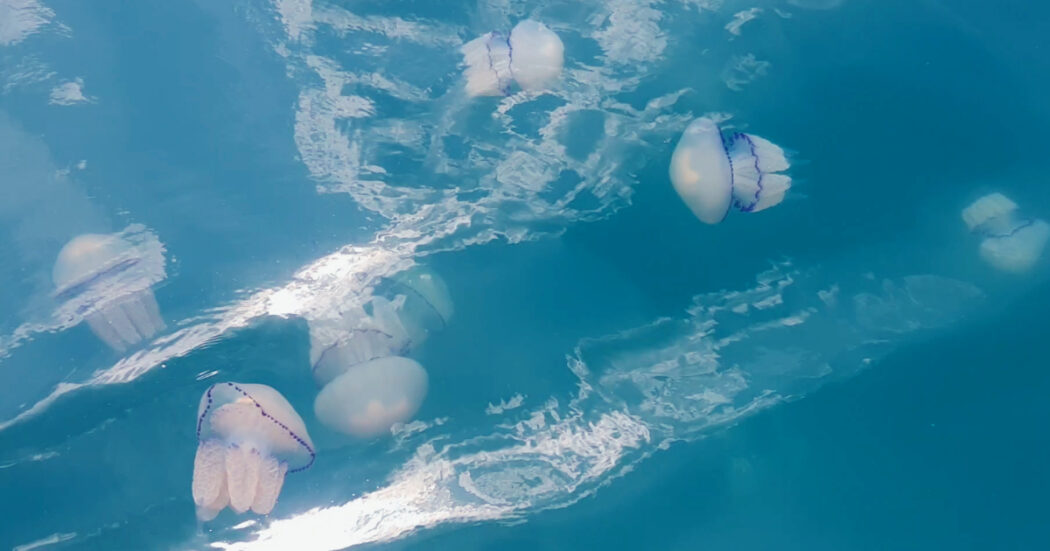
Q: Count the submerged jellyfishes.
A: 7